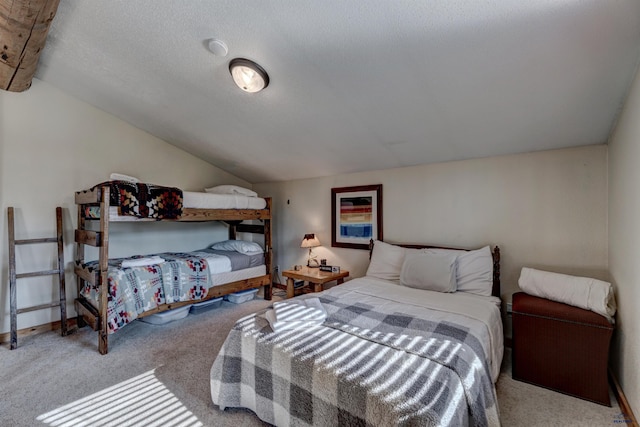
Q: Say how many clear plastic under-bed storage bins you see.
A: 3